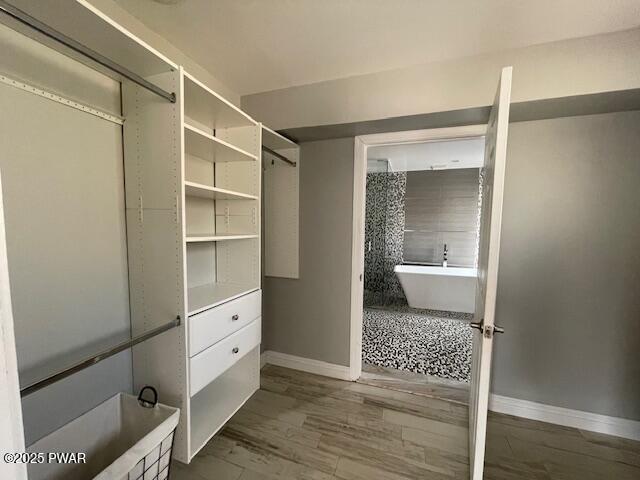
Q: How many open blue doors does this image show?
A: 0